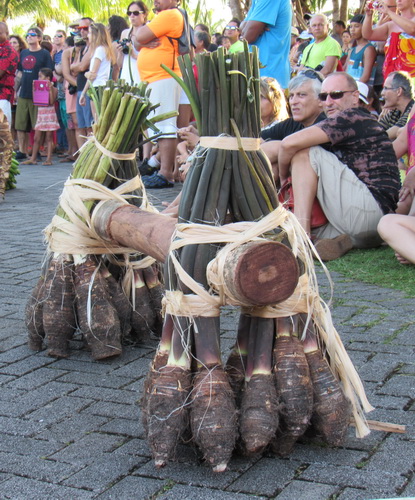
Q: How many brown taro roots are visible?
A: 12